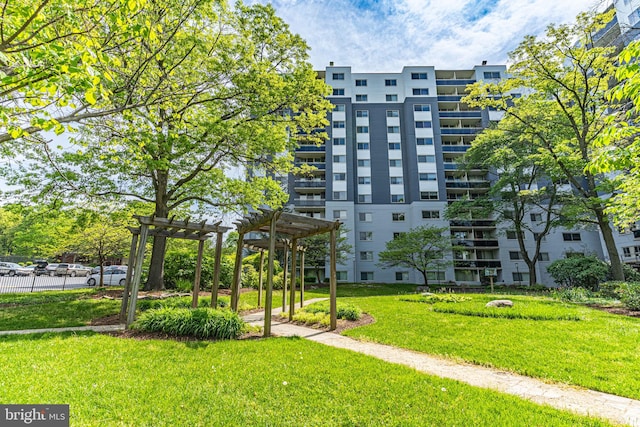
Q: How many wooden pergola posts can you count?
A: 11